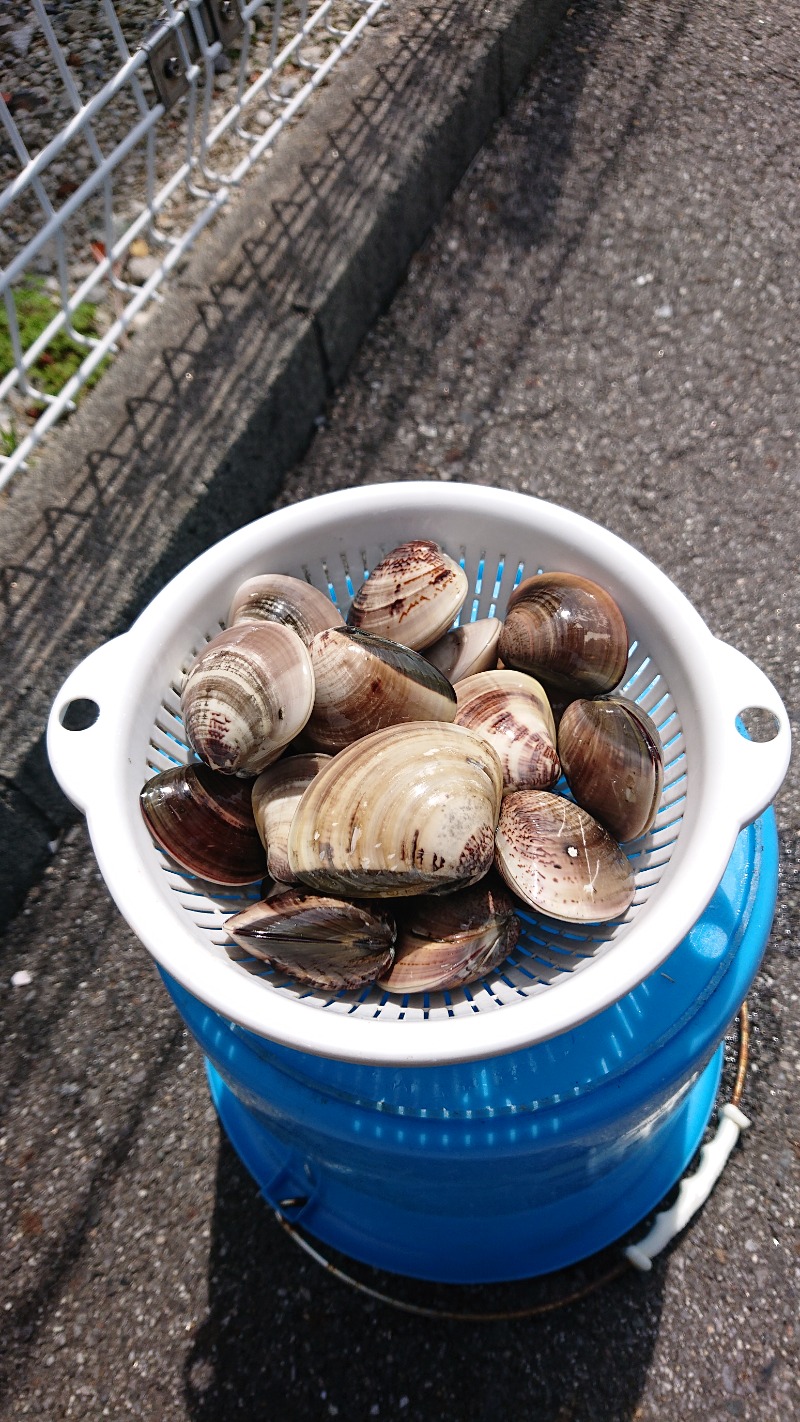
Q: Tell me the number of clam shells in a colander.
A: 14